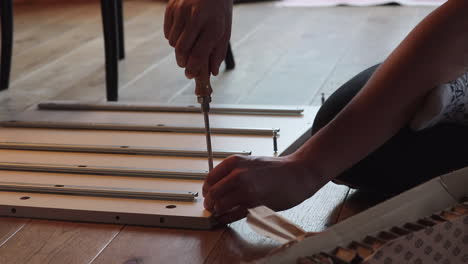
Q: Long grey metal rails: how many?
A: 5